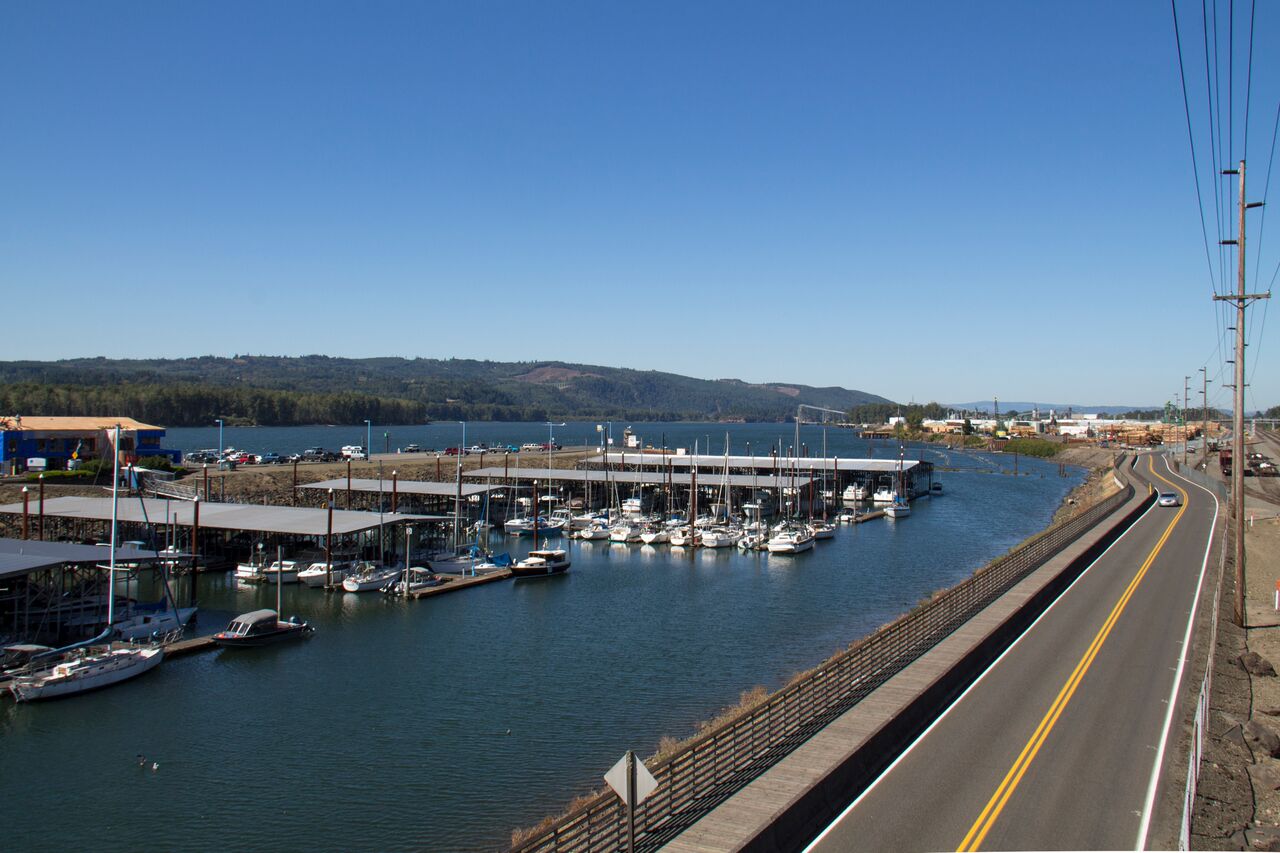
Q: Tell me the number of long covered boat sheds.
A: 5